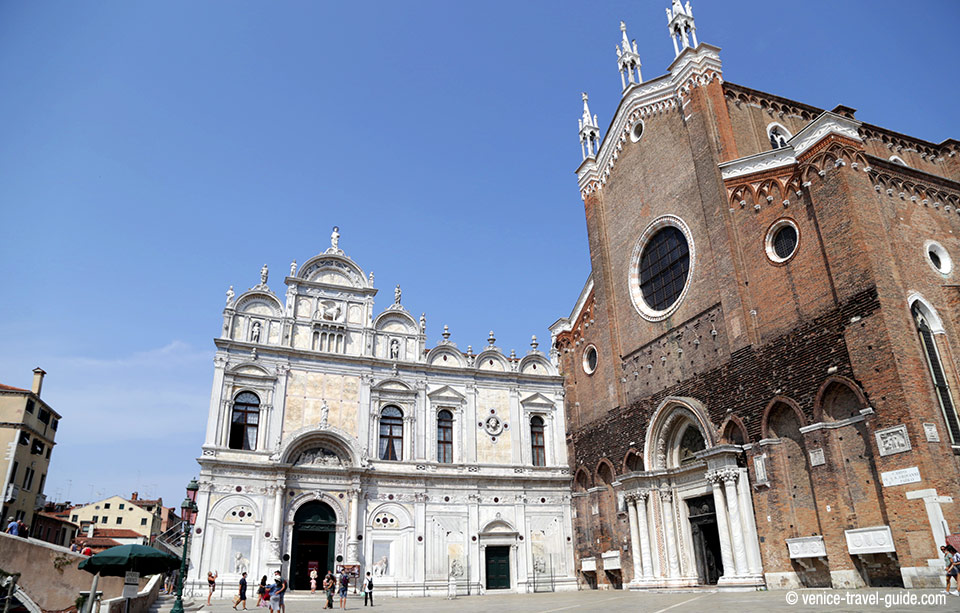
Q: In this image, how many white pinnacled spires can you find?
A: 3